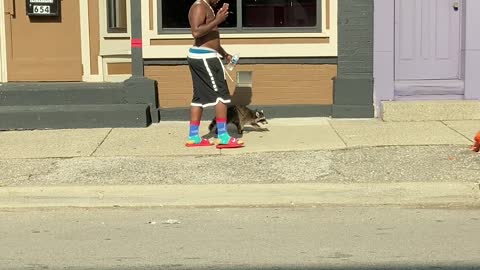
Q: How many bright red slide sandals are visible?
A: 2